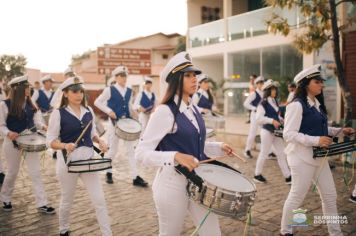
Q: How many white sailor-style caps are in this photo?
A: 12